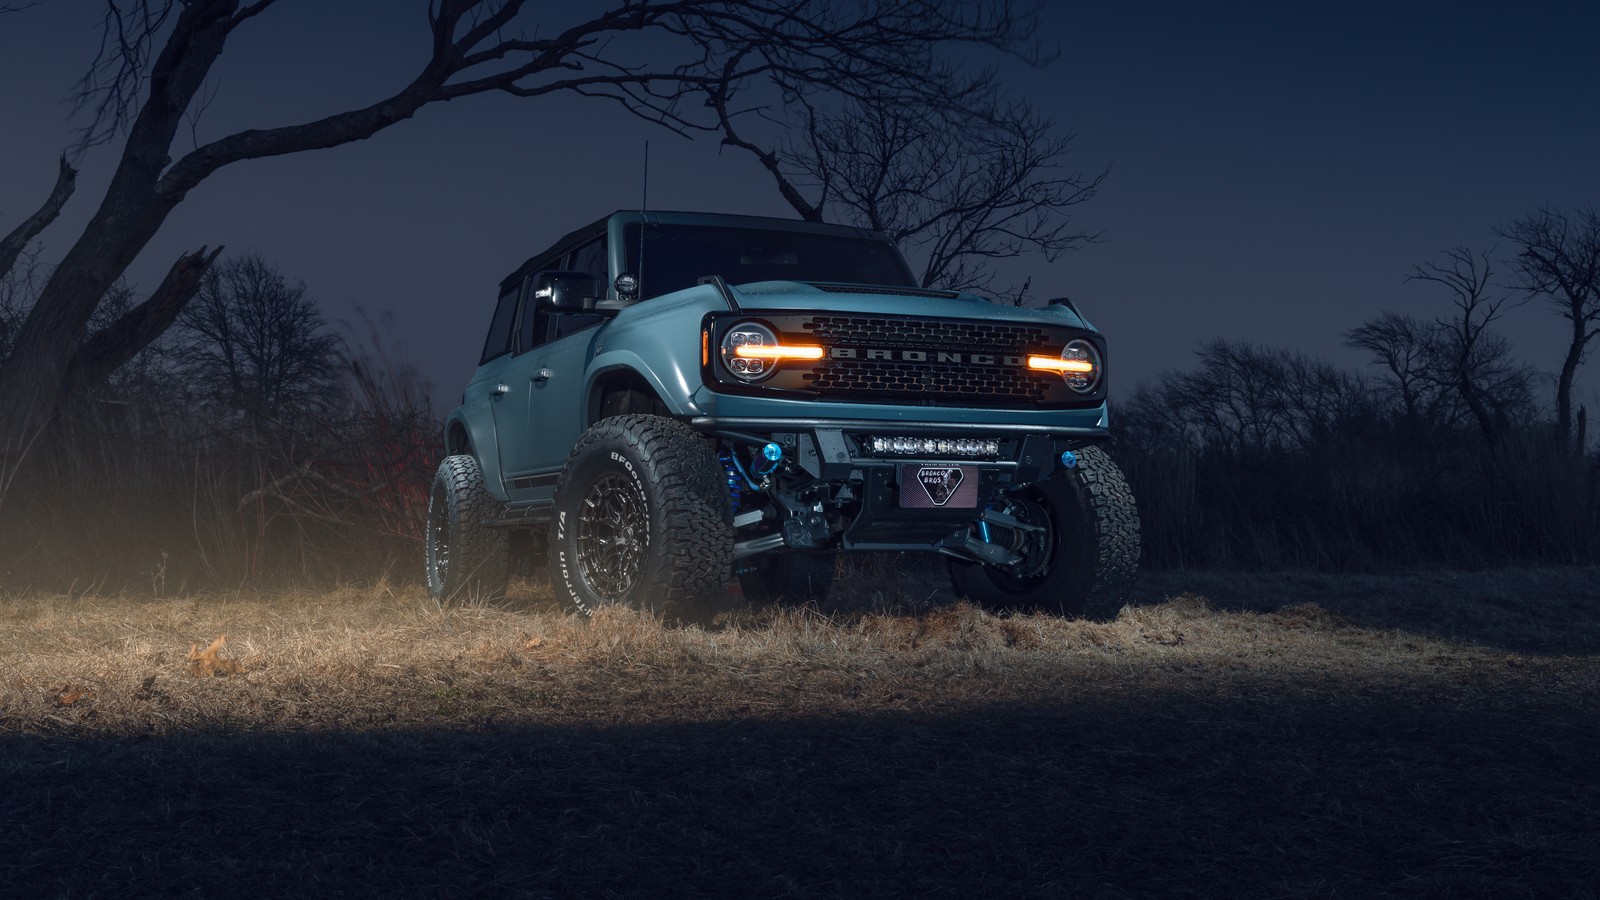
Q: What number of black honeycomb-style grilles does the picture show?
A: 1